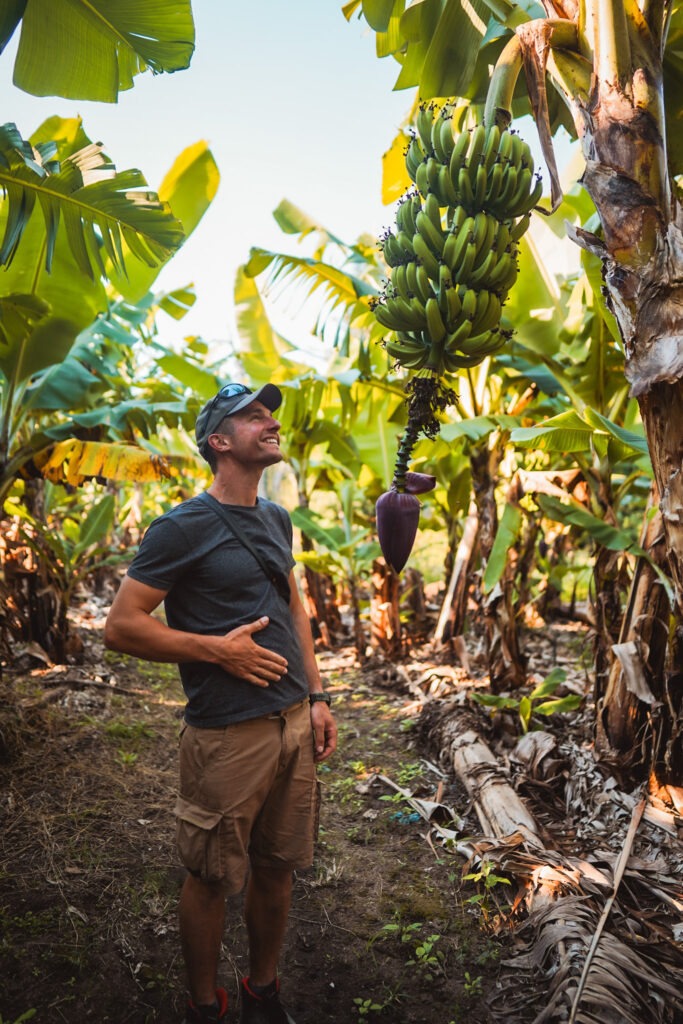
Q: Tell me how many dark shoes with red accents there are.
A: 2